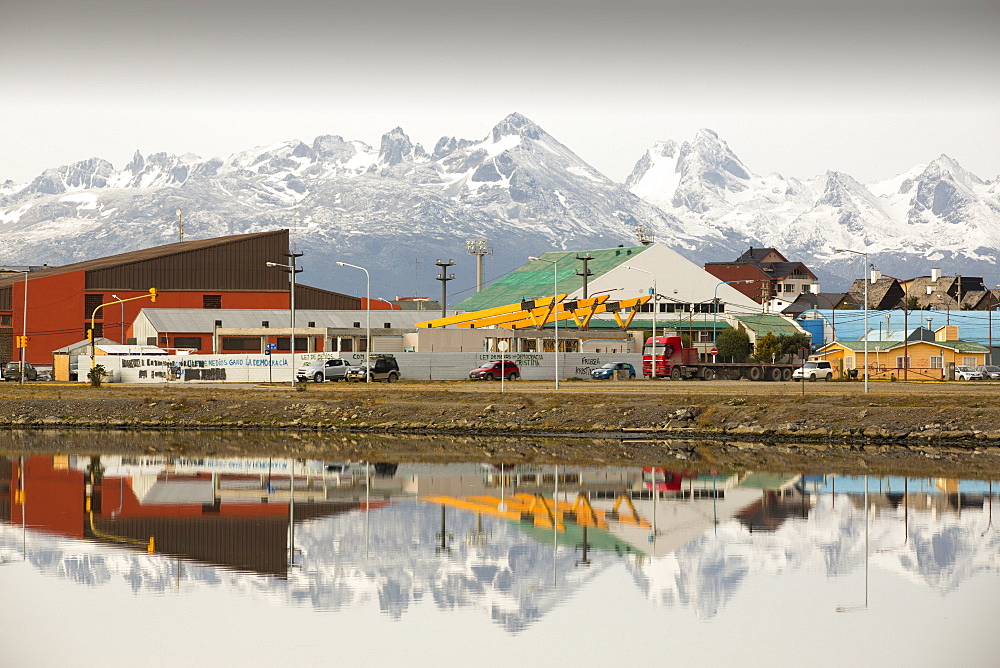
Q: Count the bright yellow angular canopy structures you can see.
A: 3